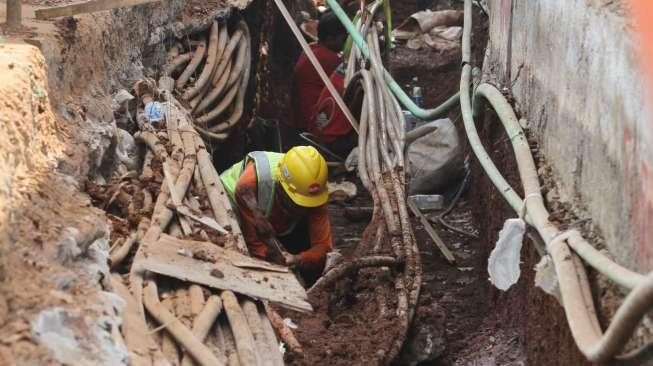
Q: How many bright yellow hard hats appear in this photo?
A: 1